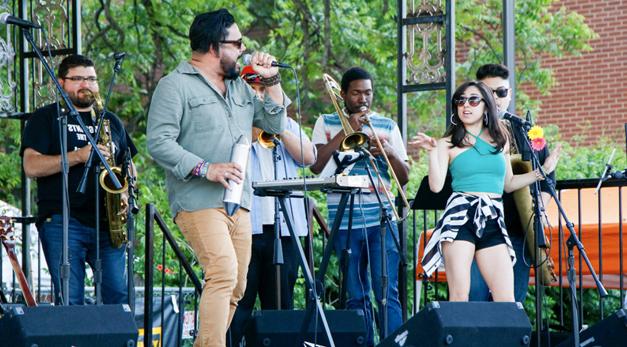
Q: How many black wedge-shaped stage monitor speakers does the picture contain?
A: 4